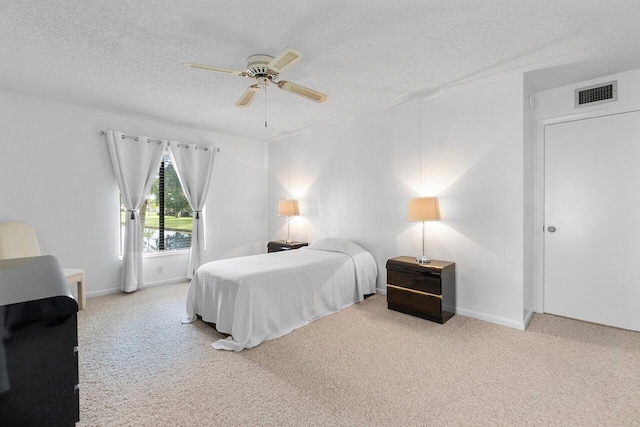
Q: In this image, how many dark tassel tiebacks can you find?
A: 2